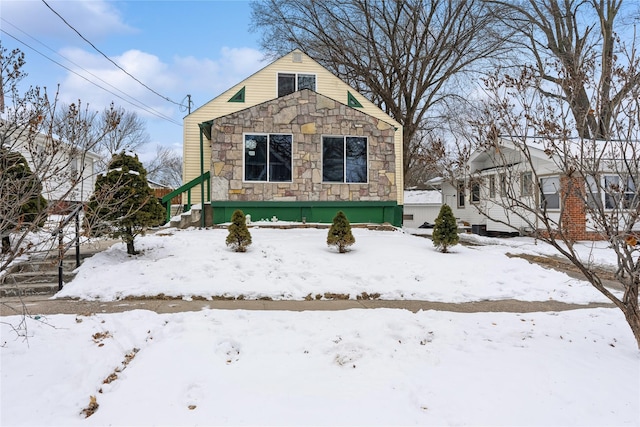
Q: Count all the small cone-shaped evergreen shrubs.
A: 3